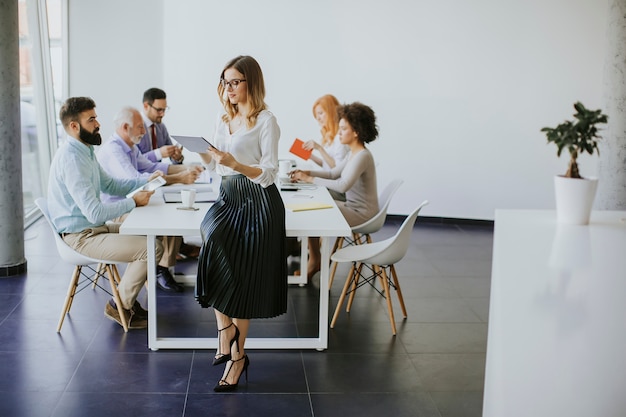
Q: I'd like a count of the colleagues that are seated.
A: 5